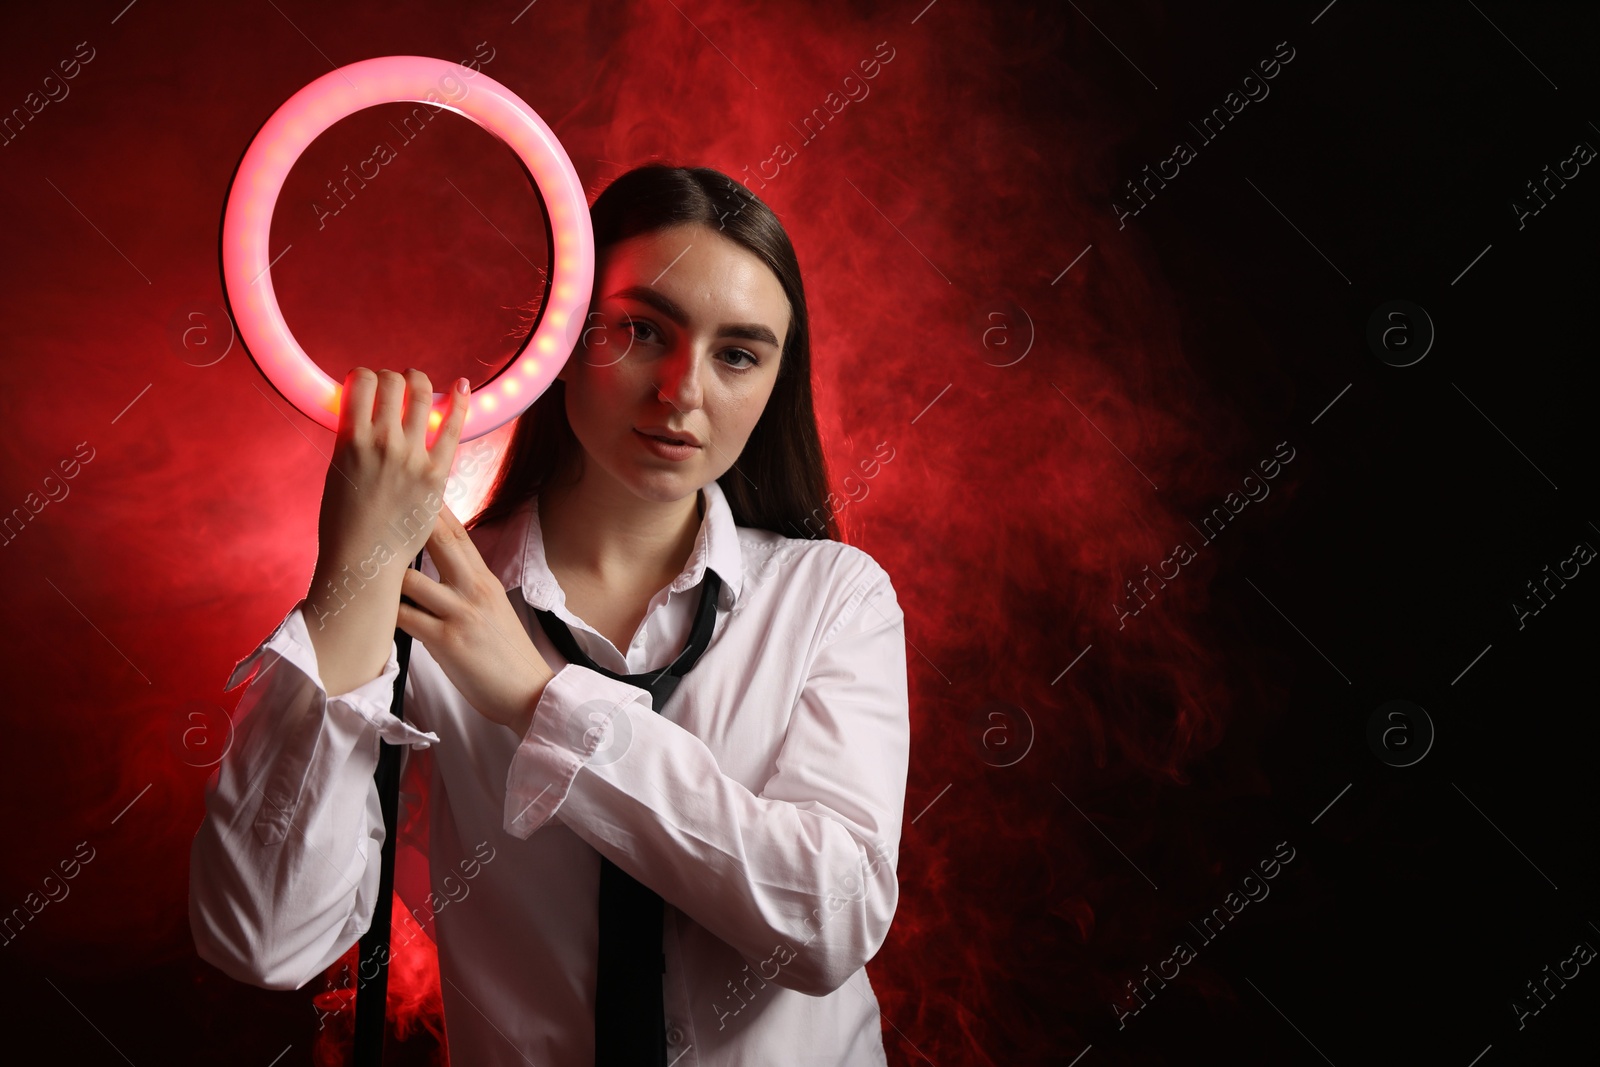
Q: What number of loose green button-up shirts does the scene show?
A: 0